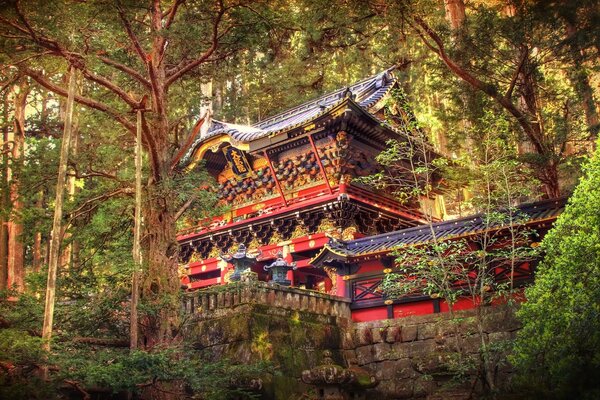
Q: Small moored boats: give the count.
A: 0